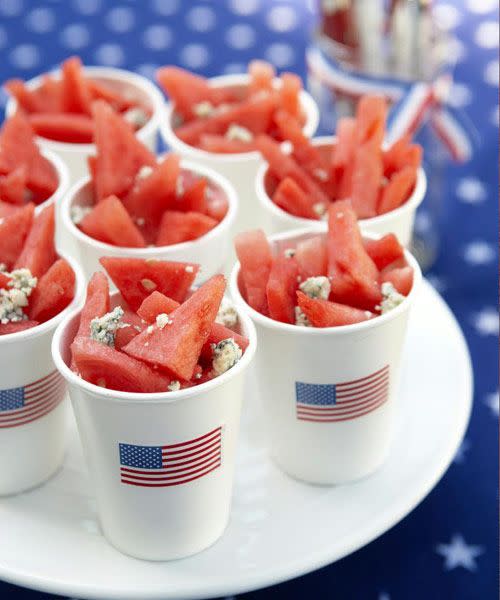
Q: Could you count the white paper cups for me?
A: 8